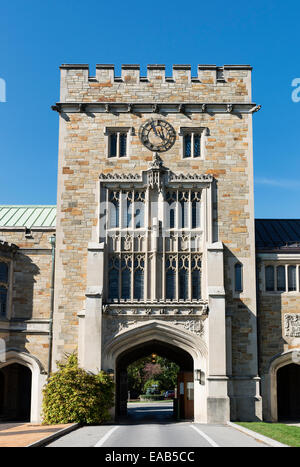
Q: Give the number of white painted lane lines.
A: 2